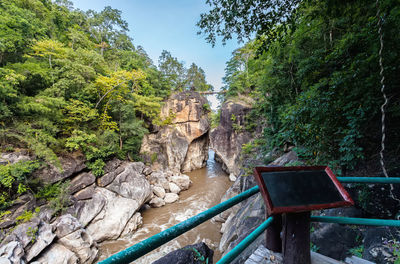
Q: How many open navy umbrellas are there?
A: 0